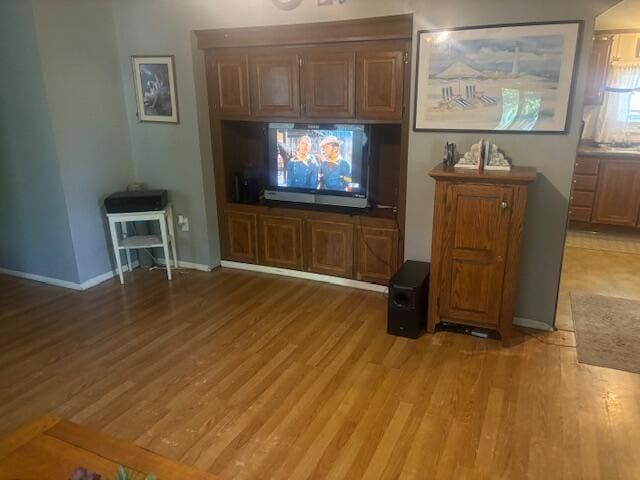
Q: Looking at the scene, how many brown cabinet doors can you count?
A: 11